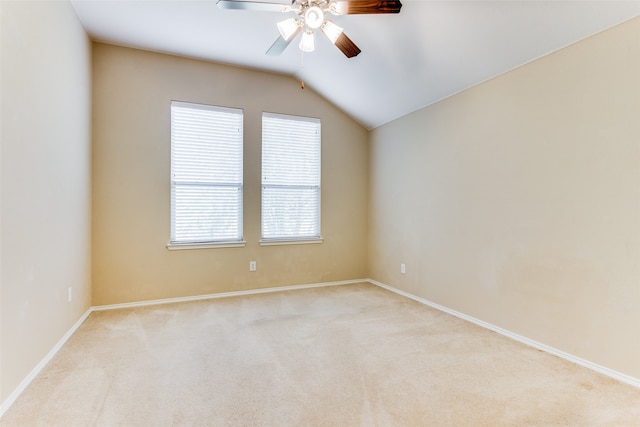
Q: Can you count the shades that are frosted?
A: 4